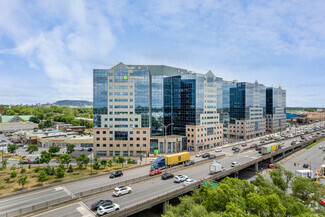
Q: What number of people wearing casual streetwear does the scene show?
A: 0